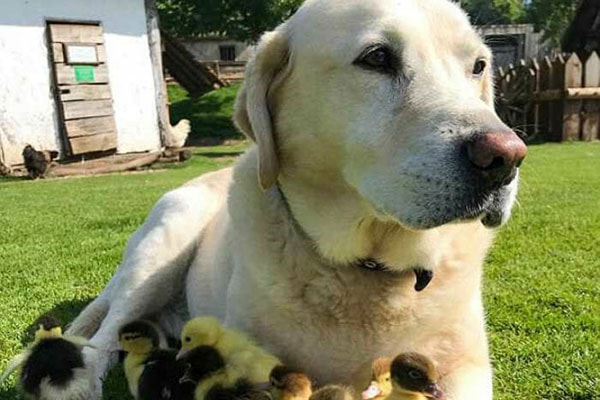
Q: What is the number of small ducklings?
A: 8